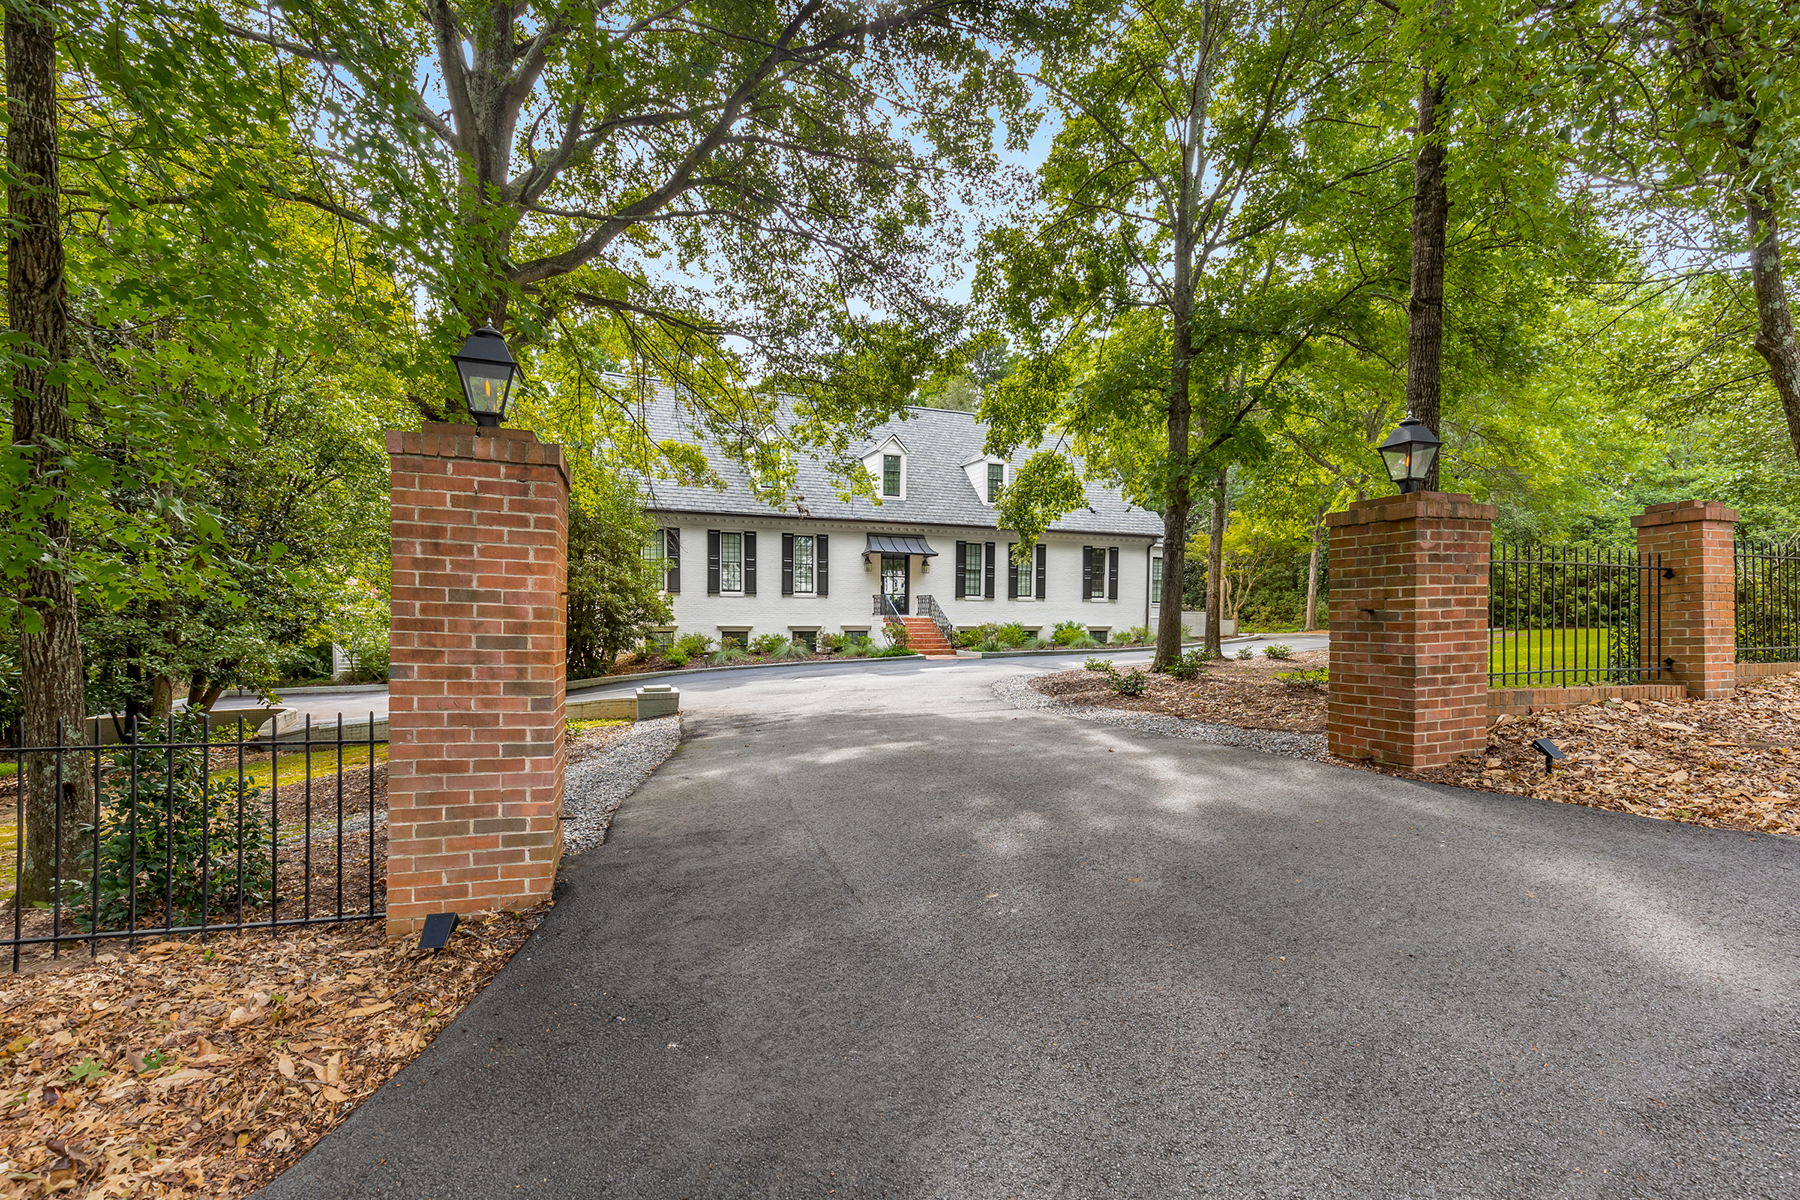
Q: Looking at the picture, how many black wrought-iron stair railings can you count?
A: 2